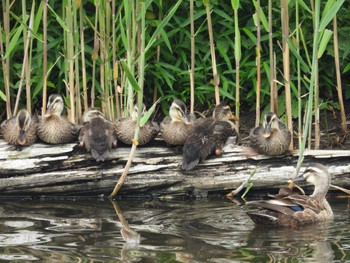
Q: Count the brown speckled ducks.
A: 8